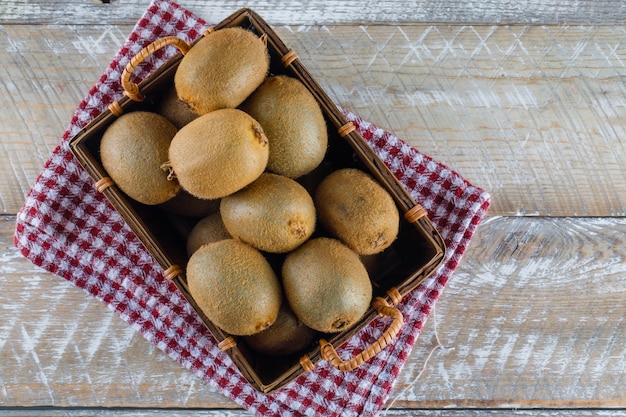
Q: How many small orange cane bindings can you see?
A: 10